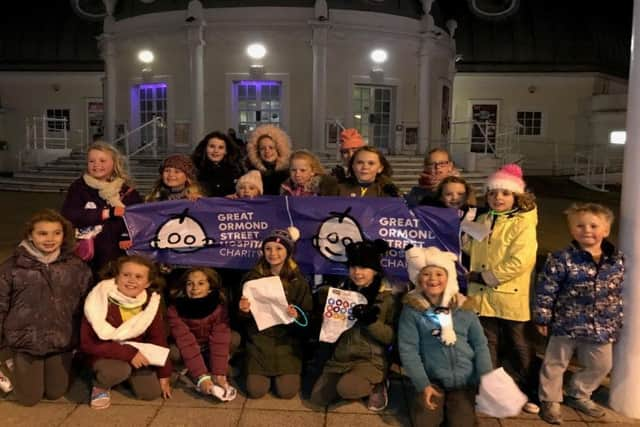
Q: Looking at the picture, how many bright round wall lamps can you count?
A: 3